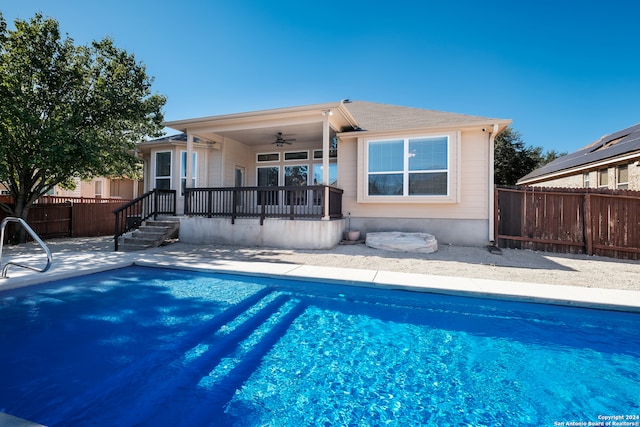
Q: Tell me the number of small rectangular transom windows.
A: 3